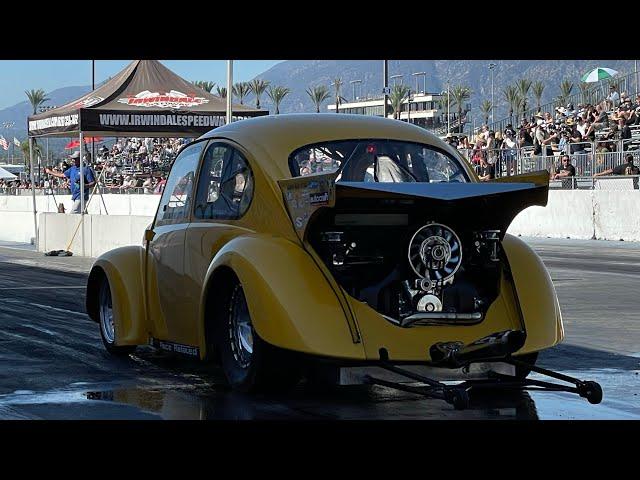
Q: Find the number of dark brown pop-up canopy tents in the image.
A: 1